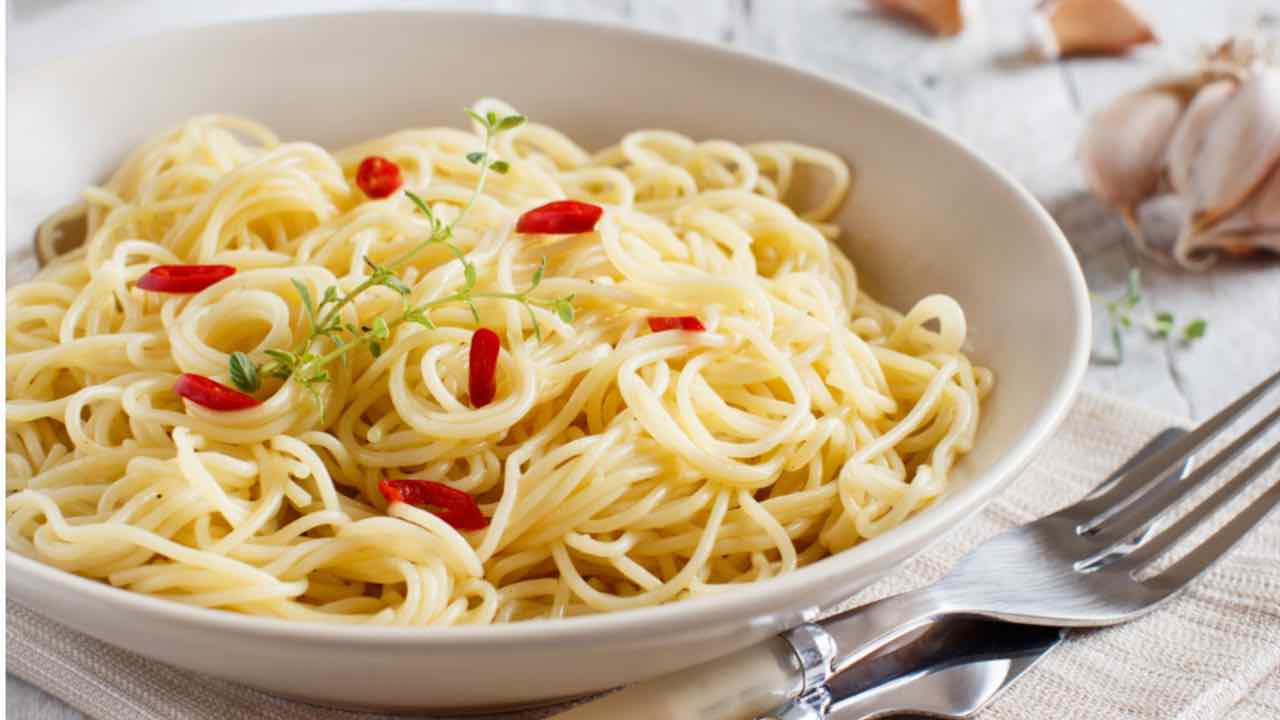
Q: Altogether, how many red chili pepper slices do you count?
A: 7